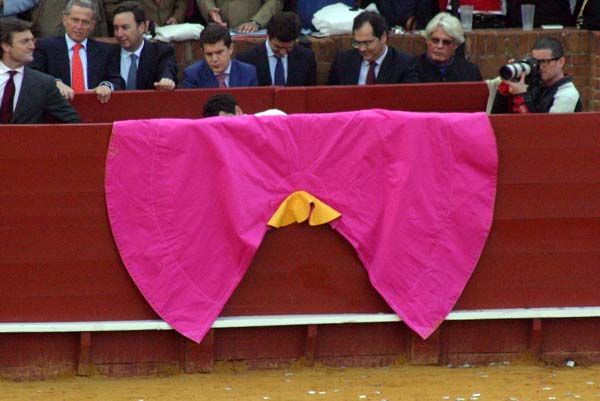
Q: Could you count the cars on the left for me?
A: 0